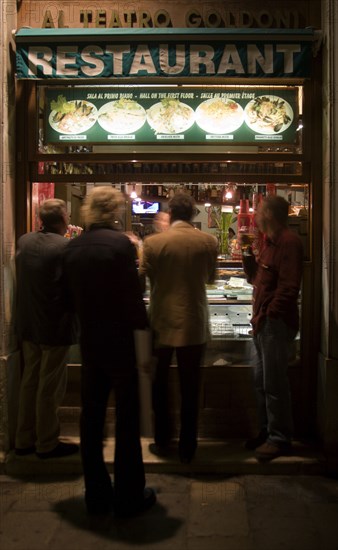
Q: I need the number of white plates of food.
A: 5